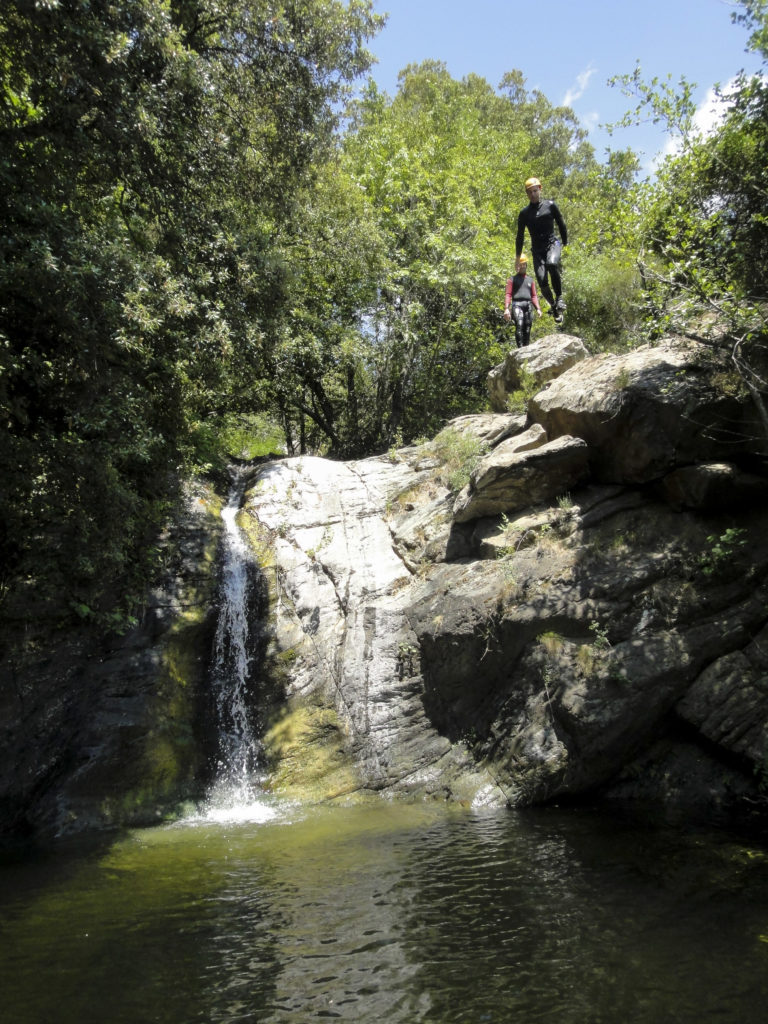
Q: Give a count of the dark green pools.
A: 1